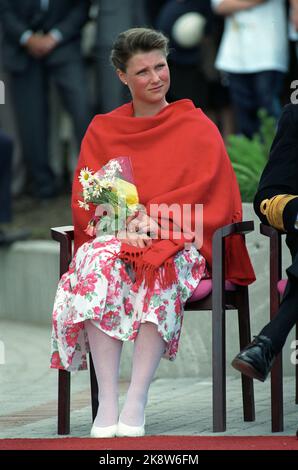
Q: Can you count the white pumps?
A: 2